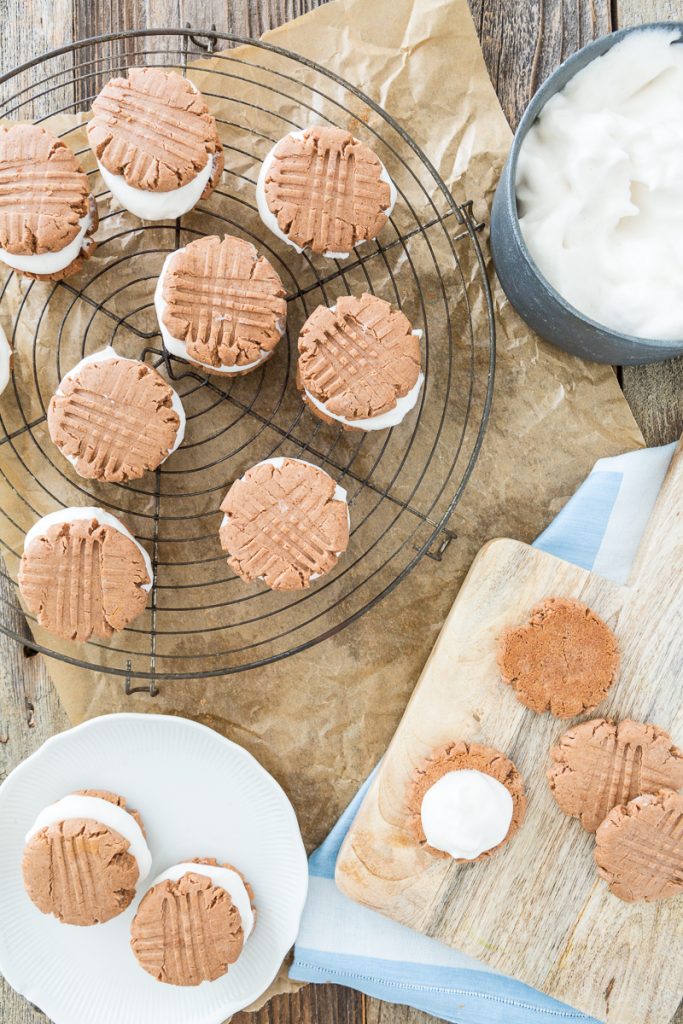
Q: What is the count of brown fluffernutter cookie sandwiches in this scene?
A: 10